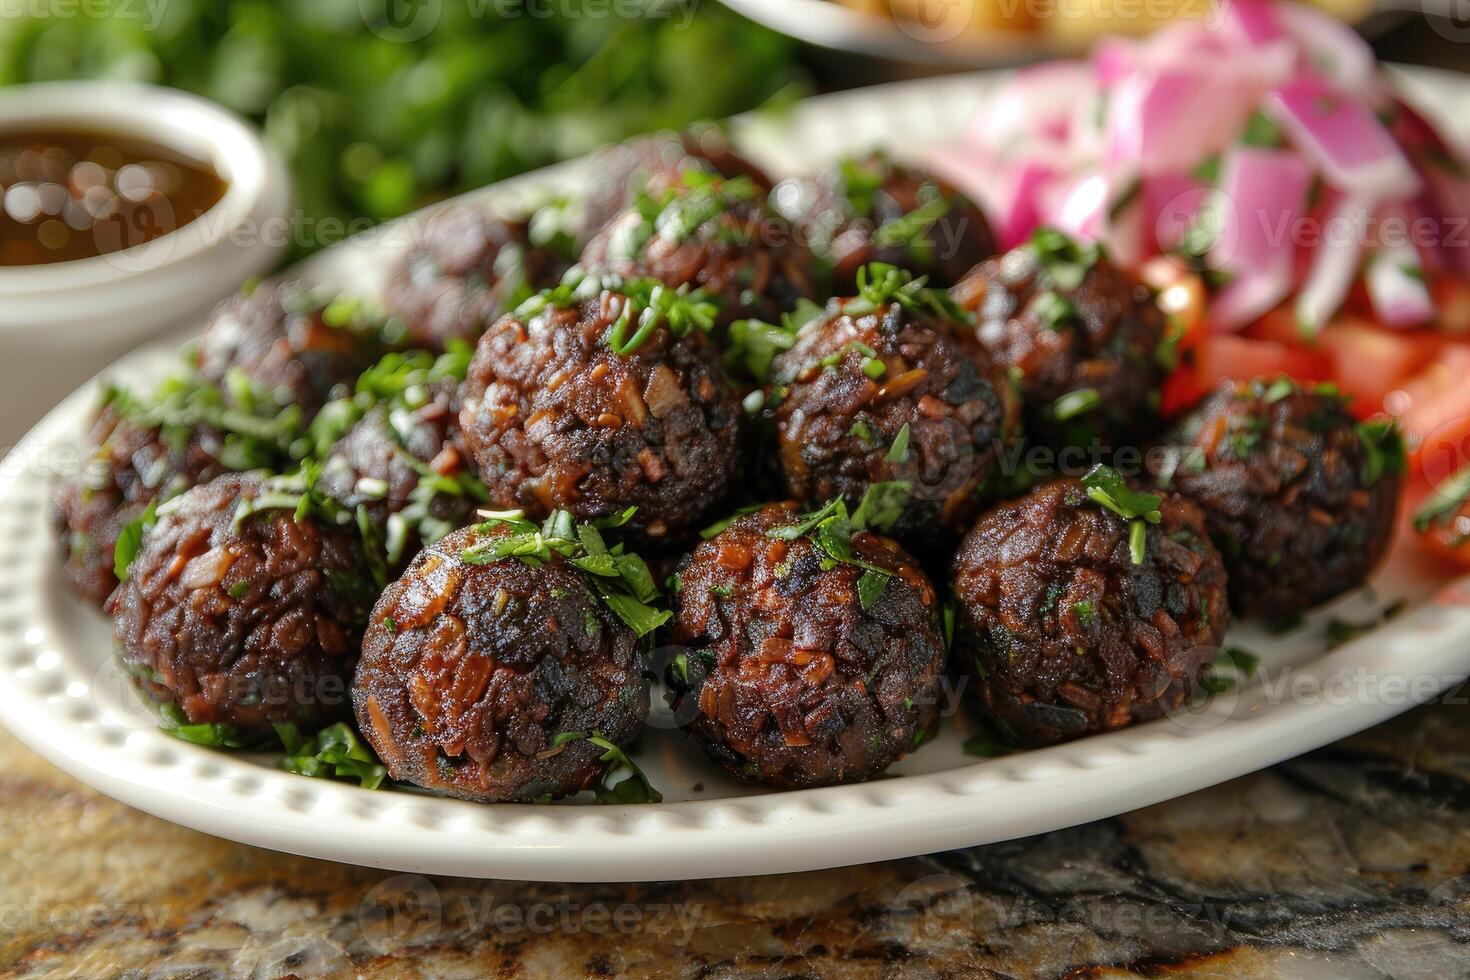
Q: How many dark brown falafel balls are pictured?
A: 15